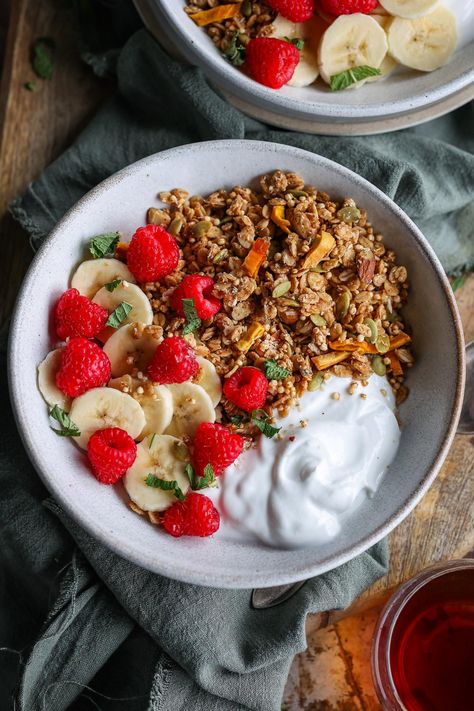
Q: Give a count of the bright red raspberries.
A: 12